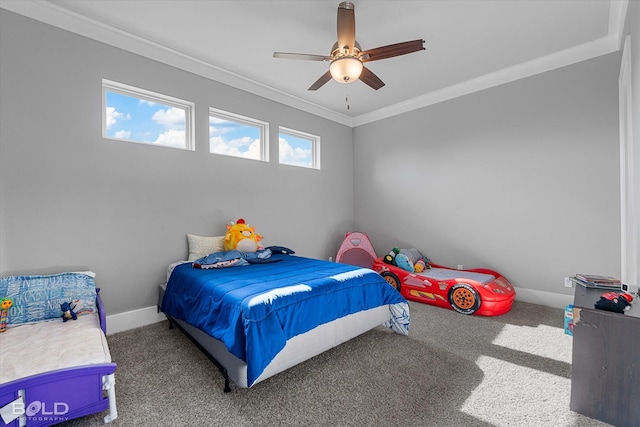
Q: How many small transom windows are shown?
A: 3